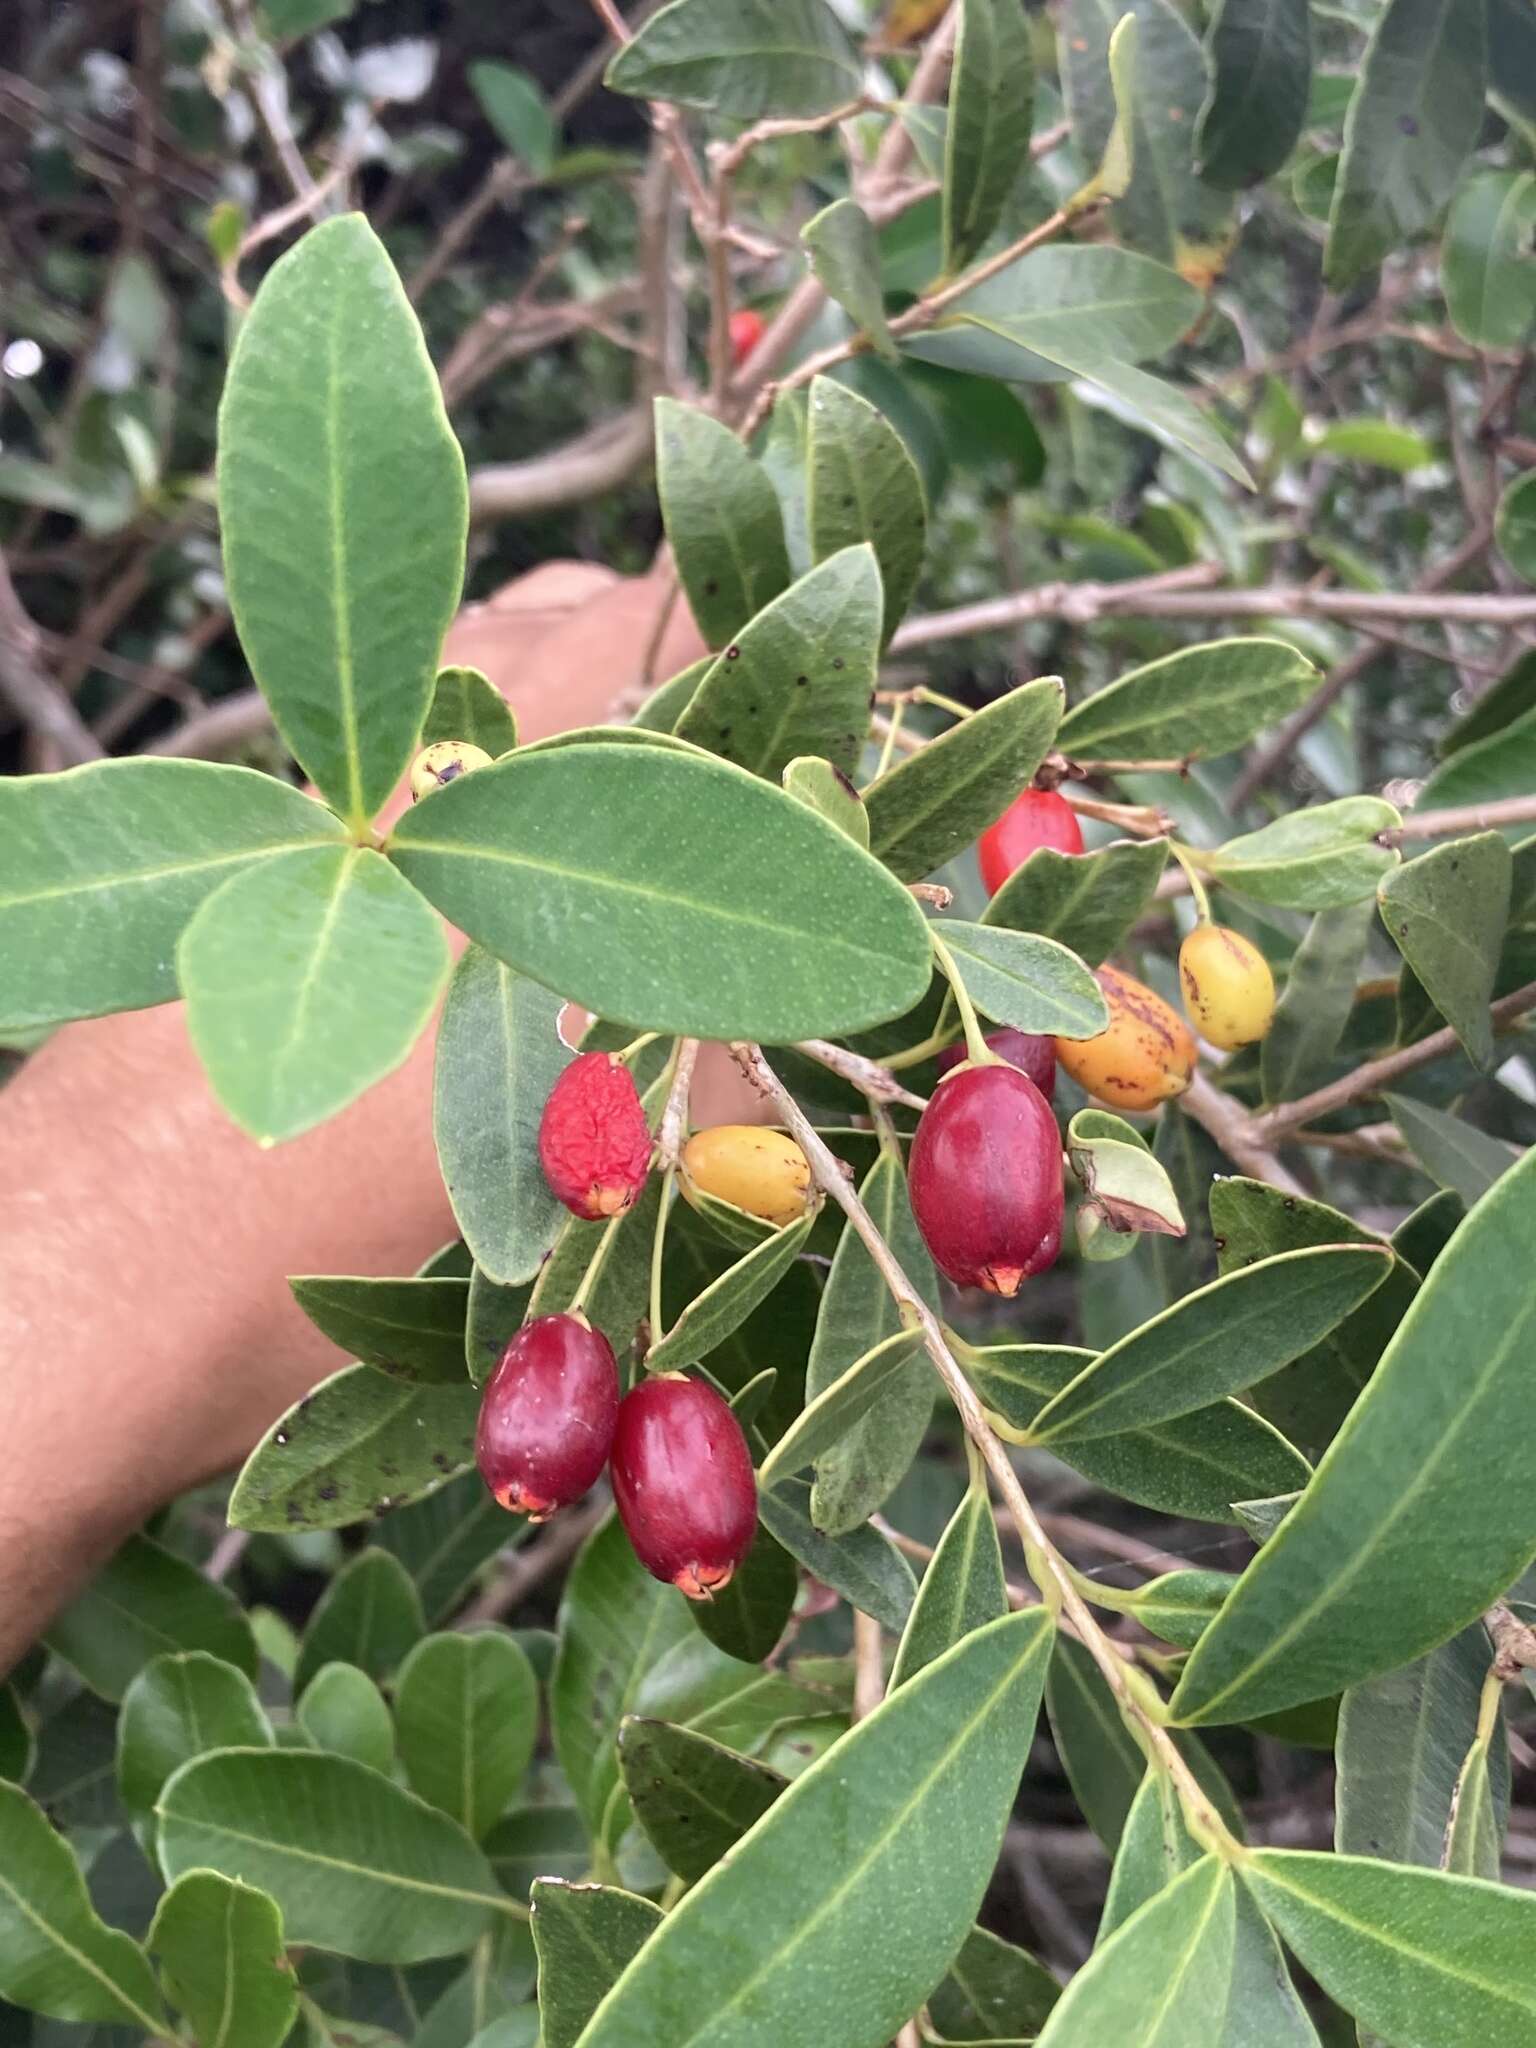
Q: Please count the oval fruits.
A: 11